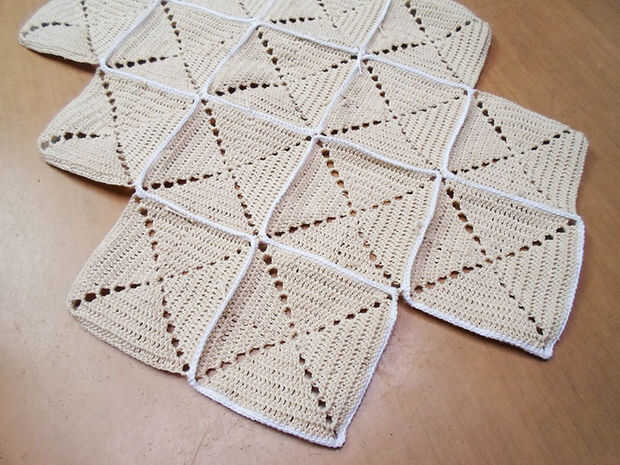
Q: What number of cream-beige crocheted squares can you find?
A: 14